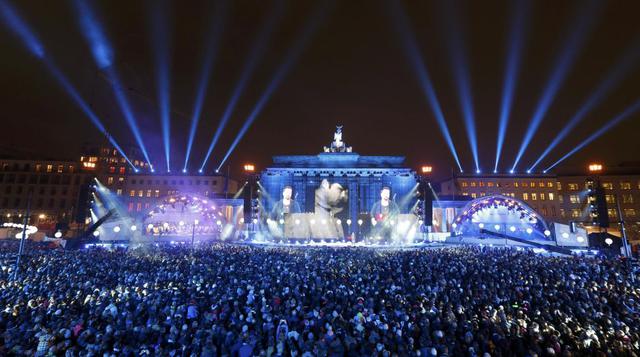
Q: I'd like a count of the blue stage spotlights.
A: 12